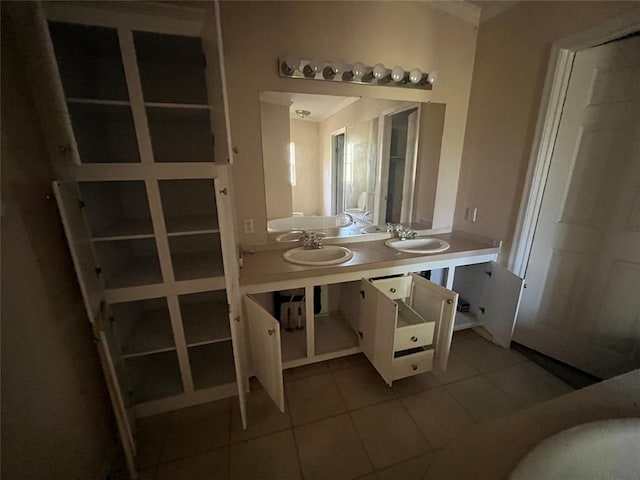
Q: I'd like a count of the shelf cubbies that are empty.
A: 12